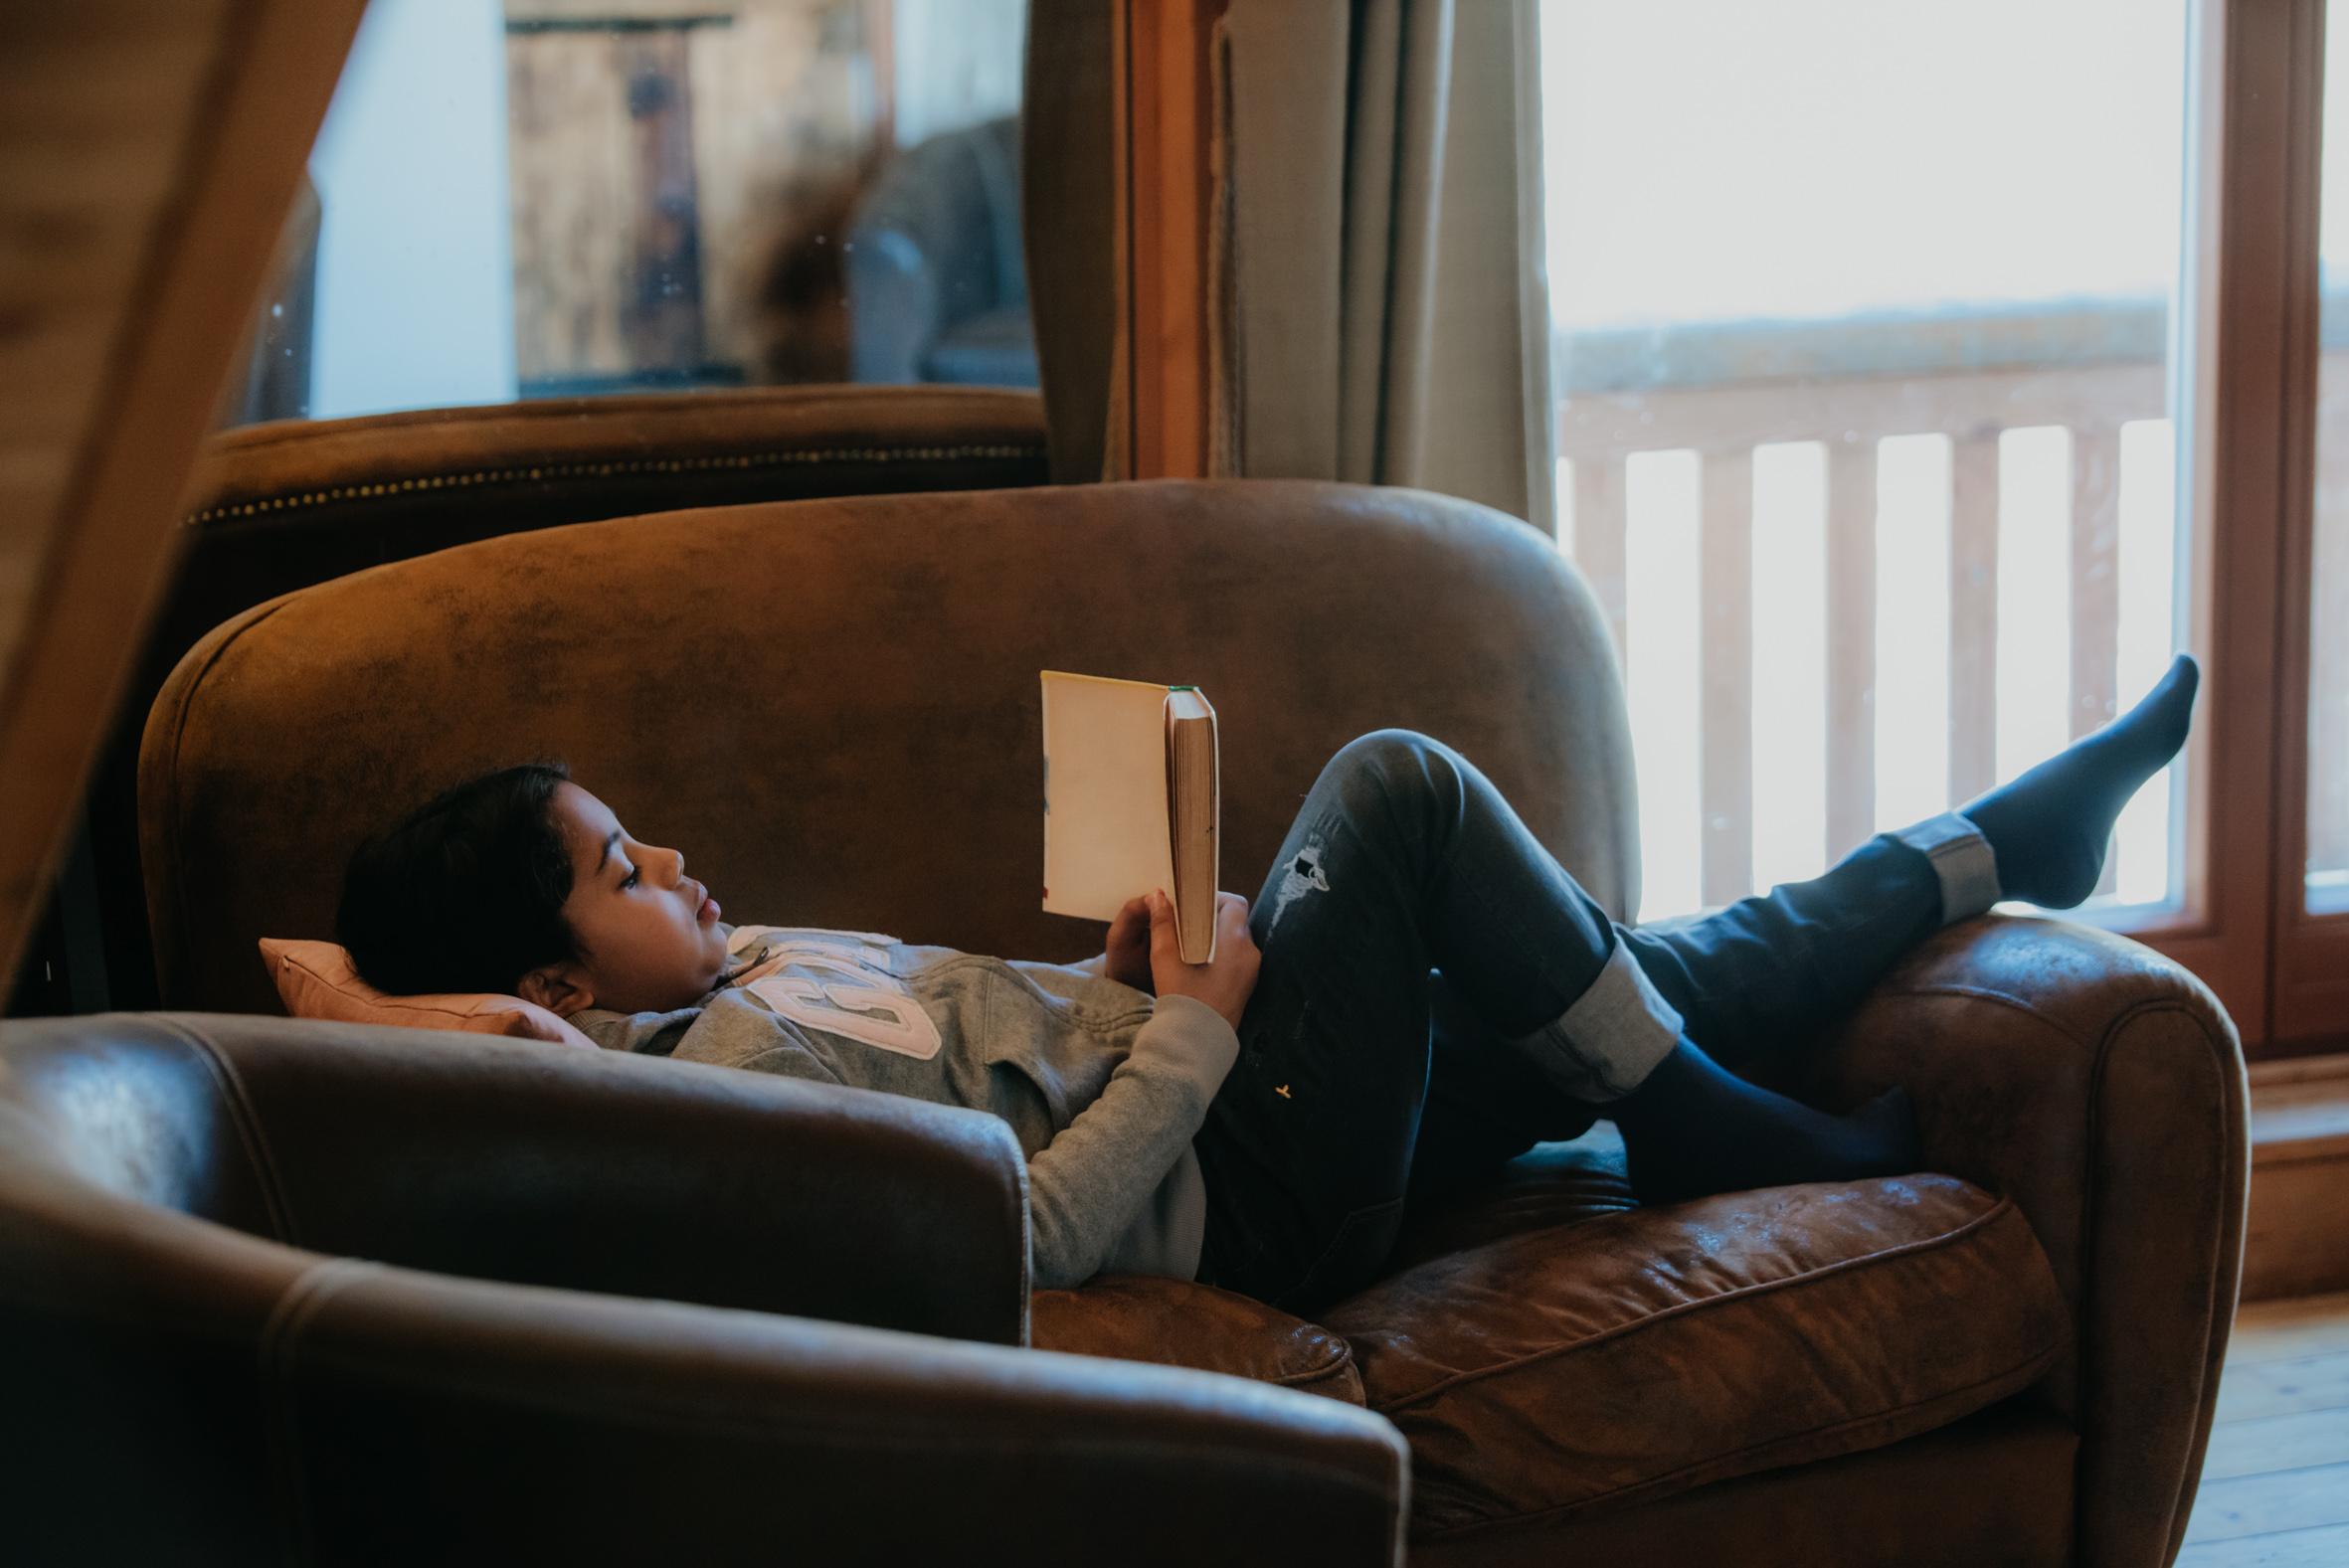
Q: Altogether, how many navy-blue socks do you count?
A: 2